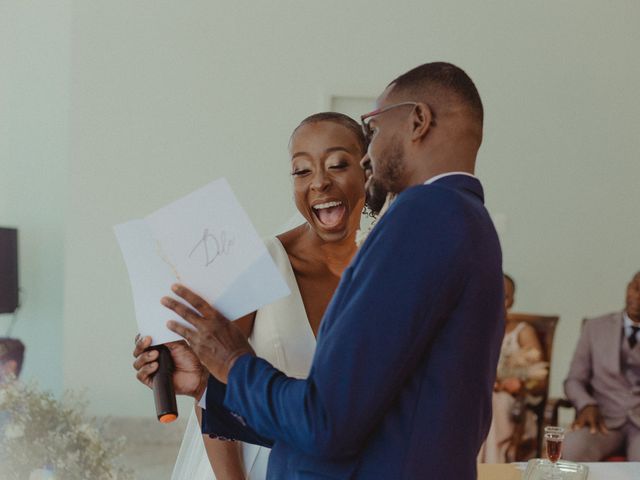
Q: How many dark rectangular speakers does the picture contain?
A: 1